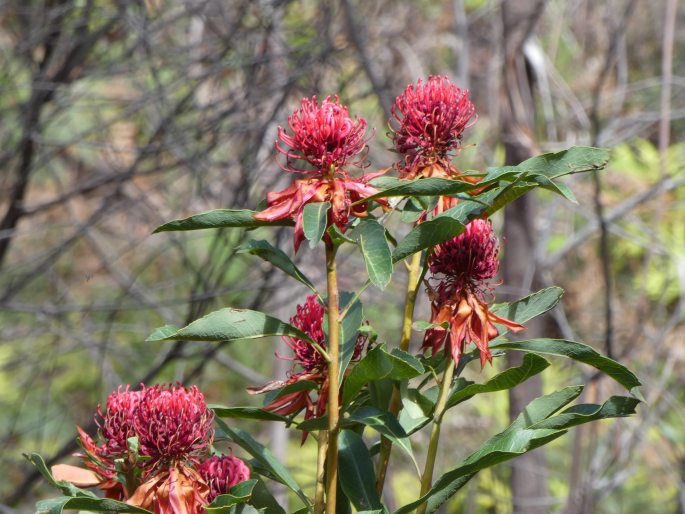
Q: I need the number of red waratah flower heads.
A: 7